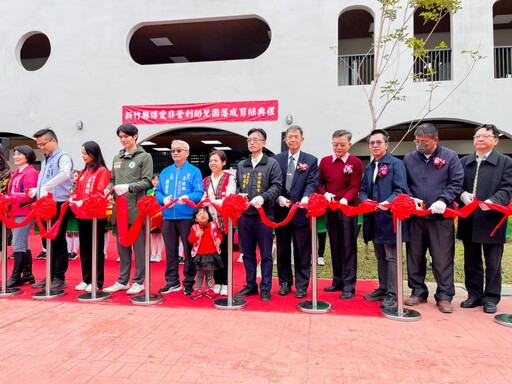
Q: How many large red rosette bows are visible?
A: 7